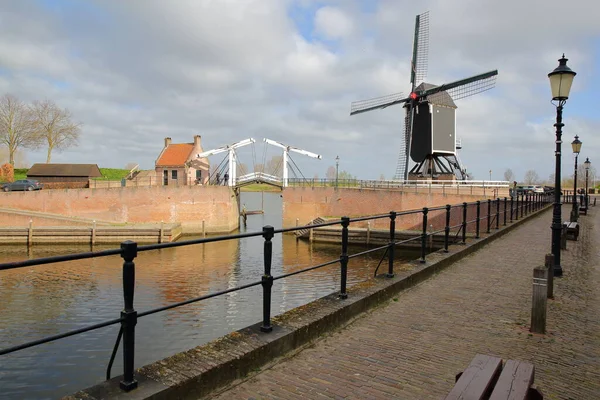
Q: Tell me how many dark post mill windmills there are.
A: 1